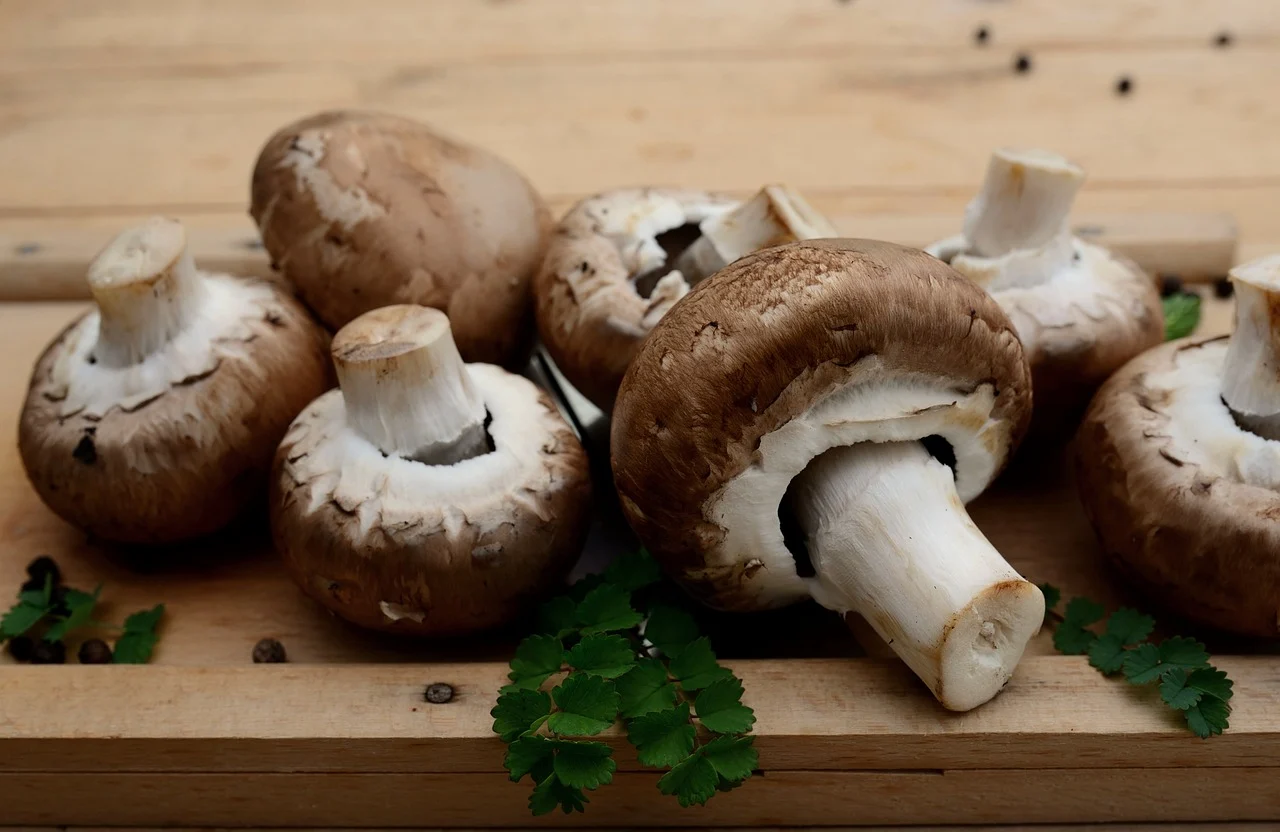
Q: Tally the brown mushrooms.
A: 7